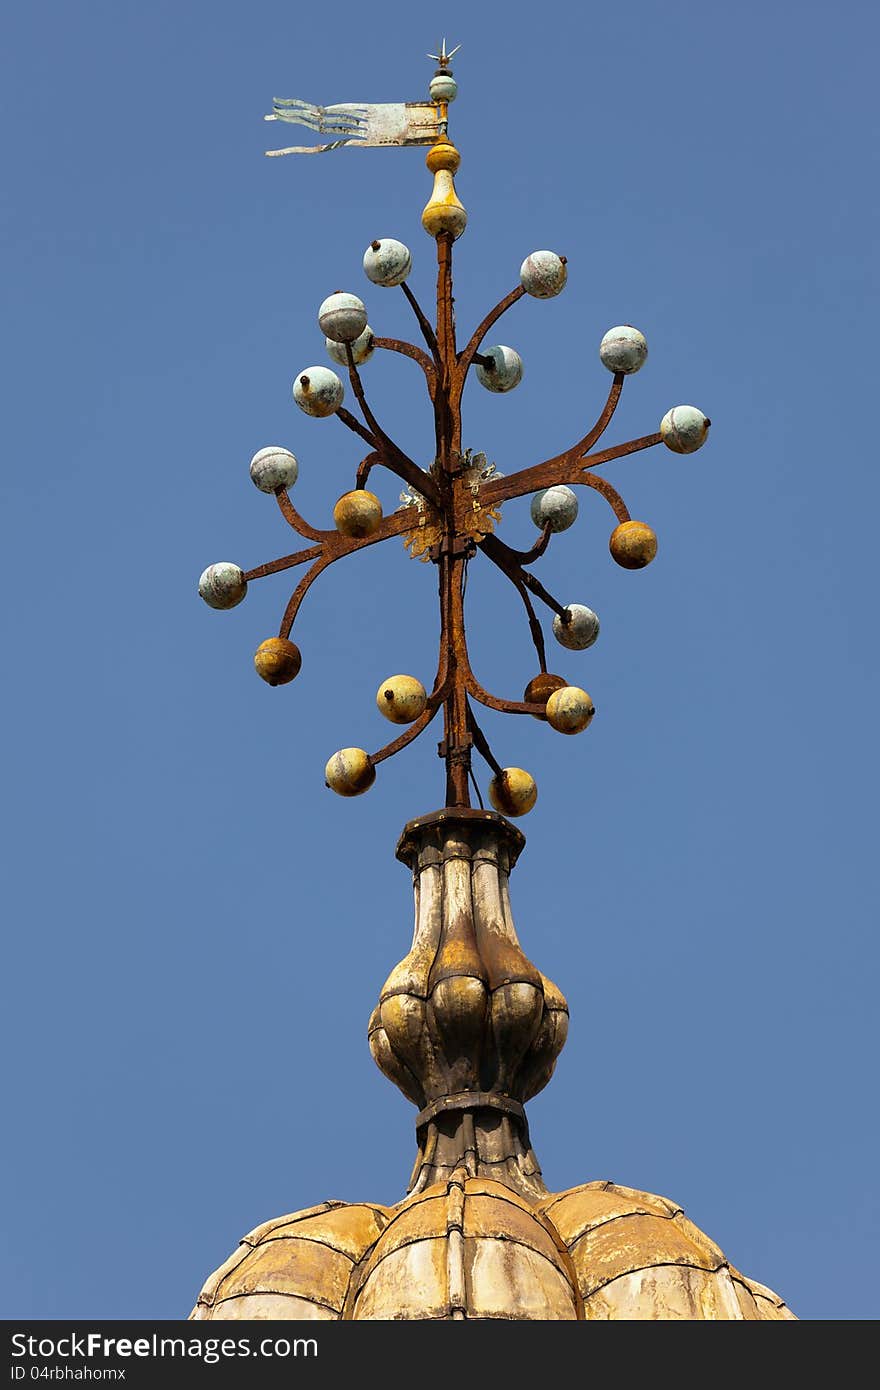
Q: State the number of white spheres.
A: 13